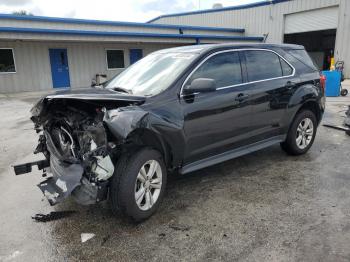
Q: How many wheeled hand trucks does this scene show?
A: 1